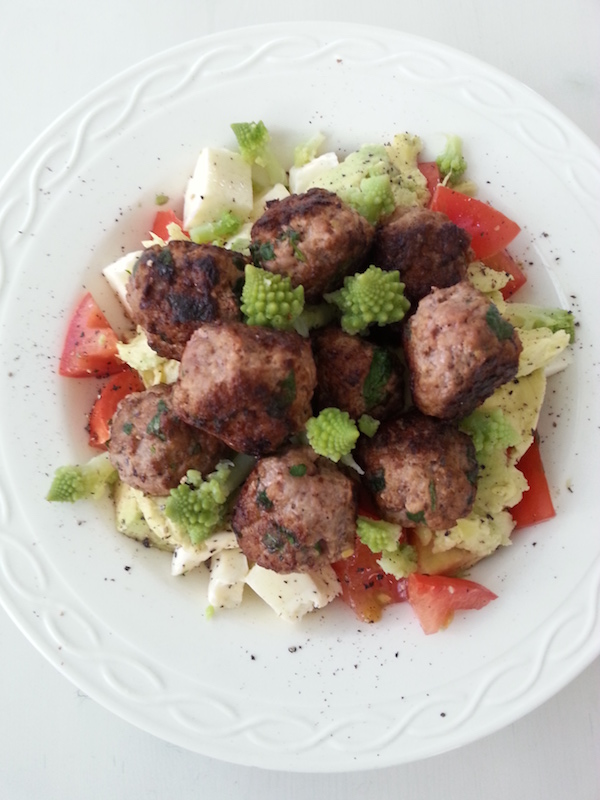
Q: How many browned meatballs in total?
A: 9